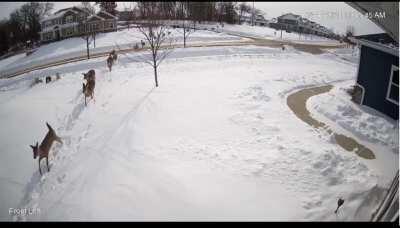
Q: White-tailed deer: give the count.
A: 5